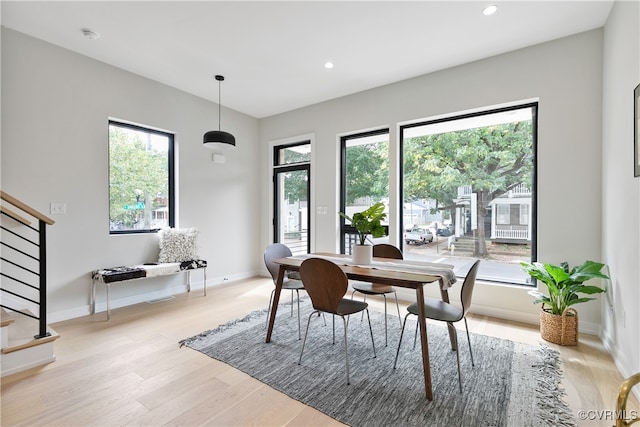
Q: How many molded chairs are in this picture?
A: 4